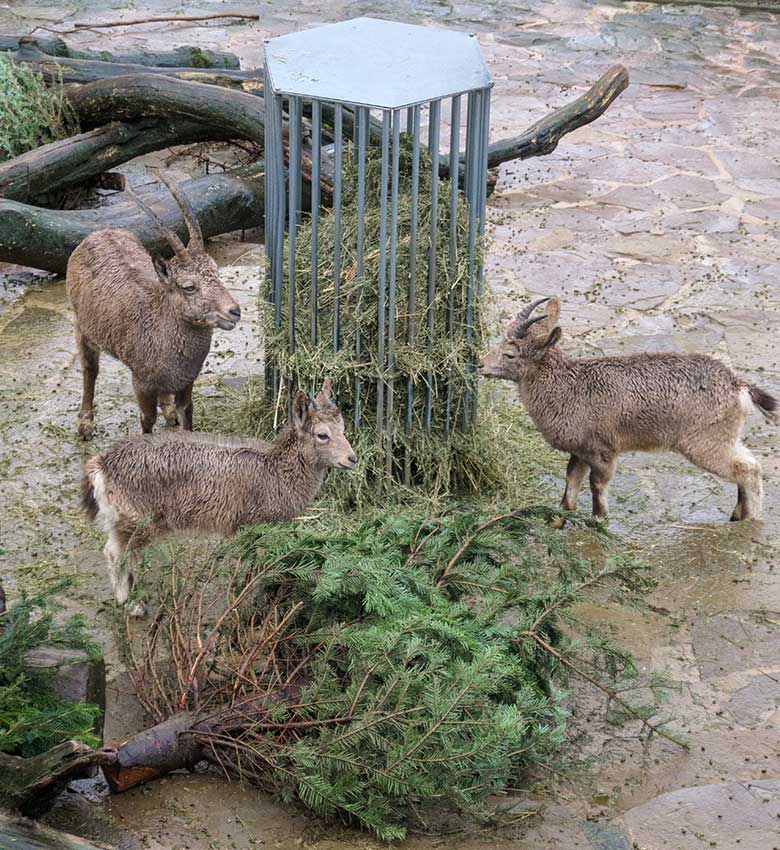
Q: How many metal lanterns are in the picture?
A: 0